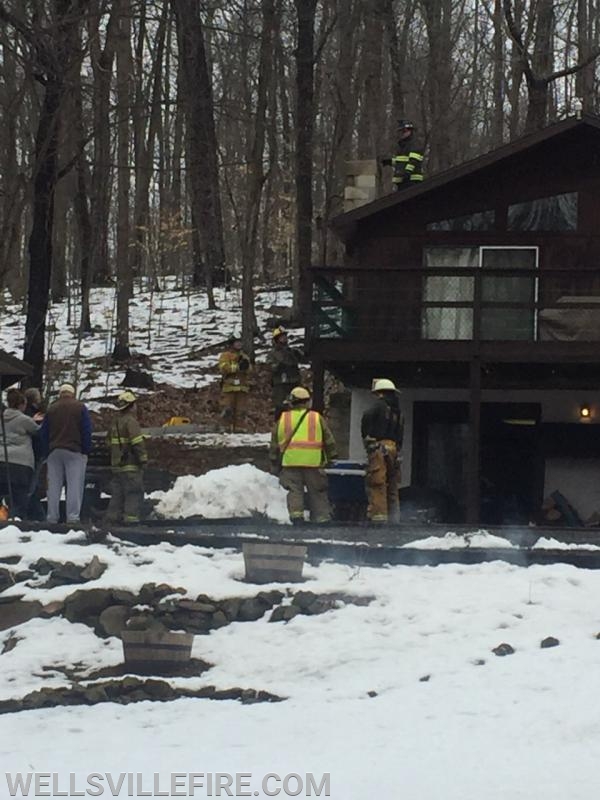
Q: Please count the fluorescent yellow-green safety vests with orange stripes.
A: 1